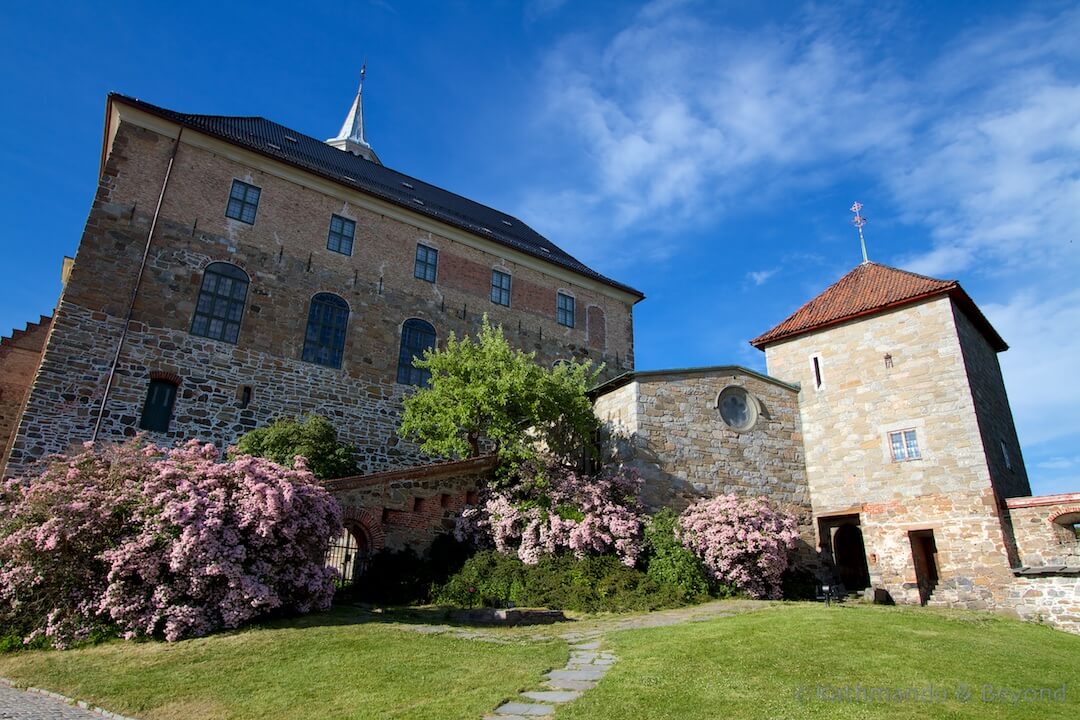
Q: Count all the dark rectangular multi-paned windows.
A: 5